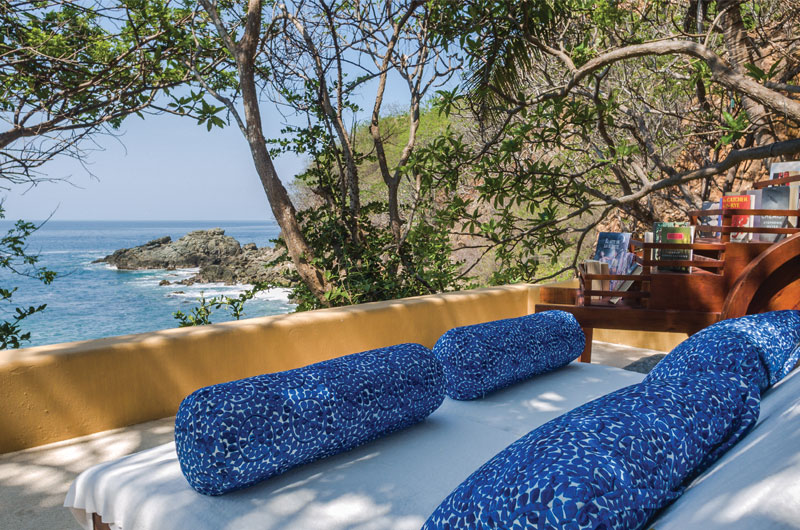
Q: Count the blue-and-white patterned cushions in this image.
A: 4